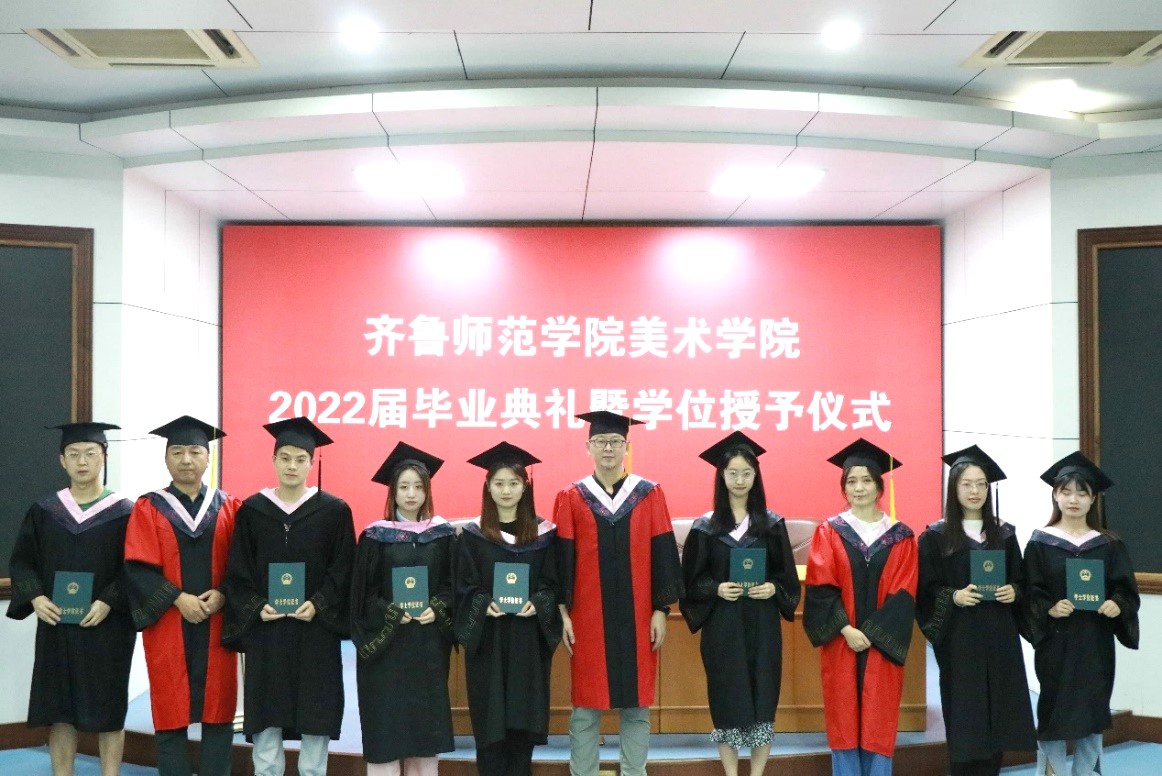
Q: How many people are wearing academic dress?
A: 10